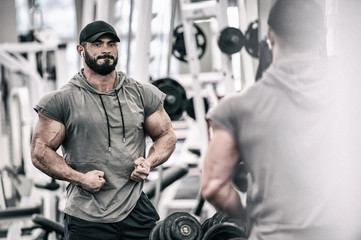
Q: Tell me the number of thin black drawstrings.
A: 2